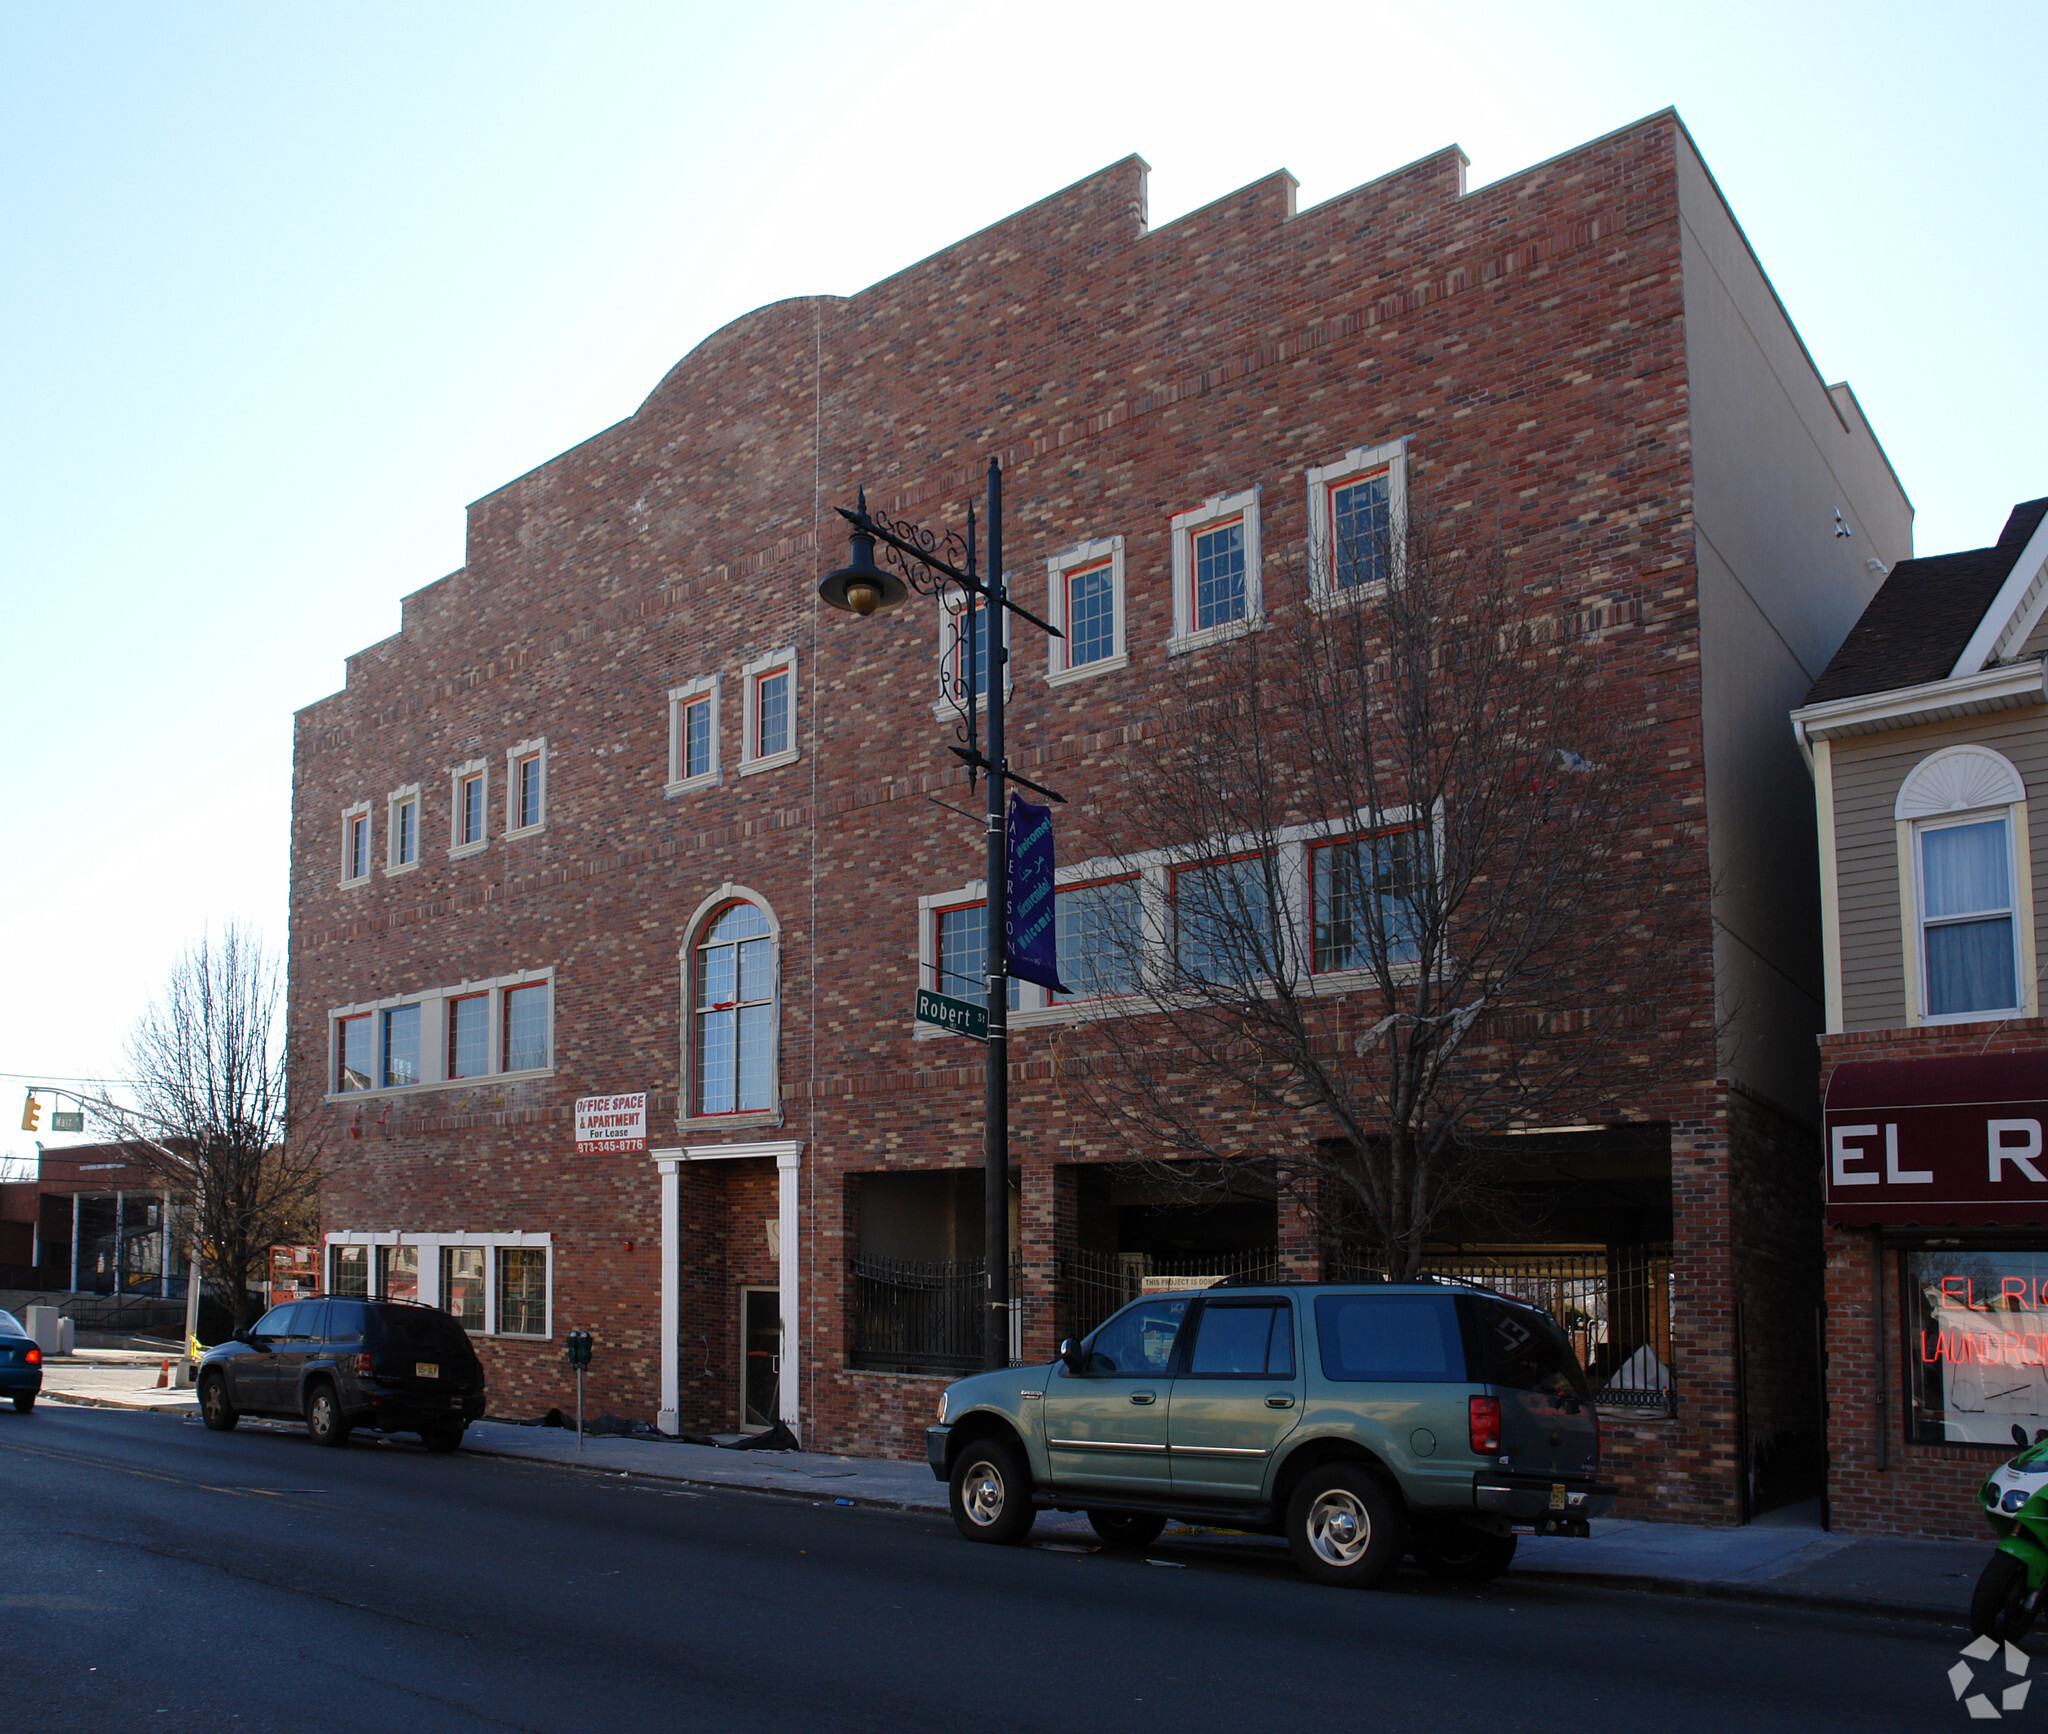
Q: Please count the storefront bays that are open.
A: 3